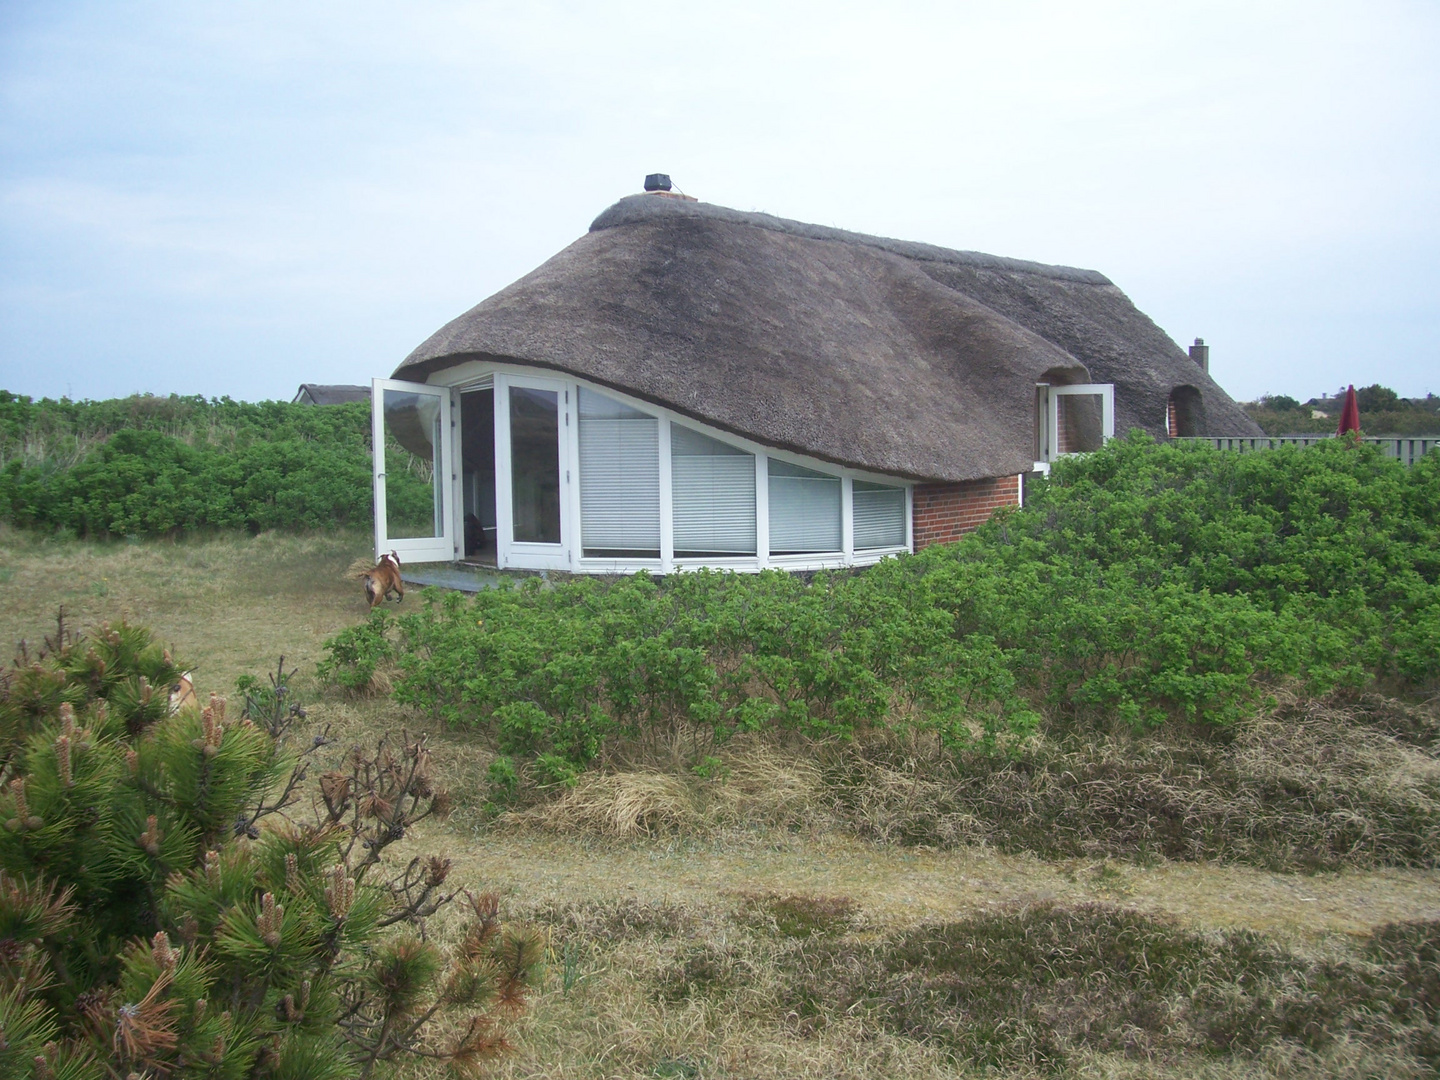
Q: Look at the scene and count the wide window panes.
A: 4